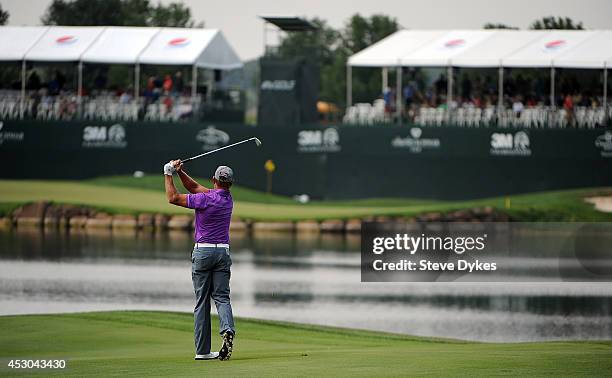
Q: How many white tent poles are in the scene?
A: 11